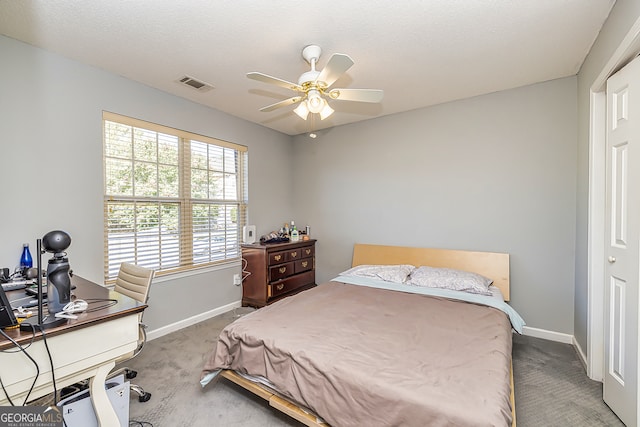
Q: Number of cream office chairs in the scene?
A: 1